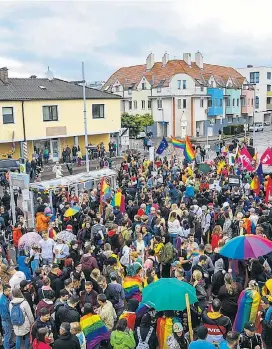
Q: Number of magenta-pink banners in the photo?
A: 2